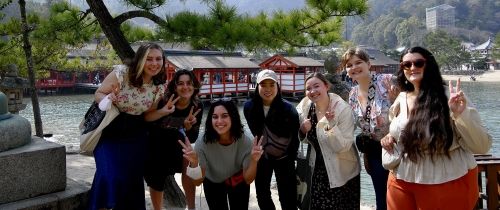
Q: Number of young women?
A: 7